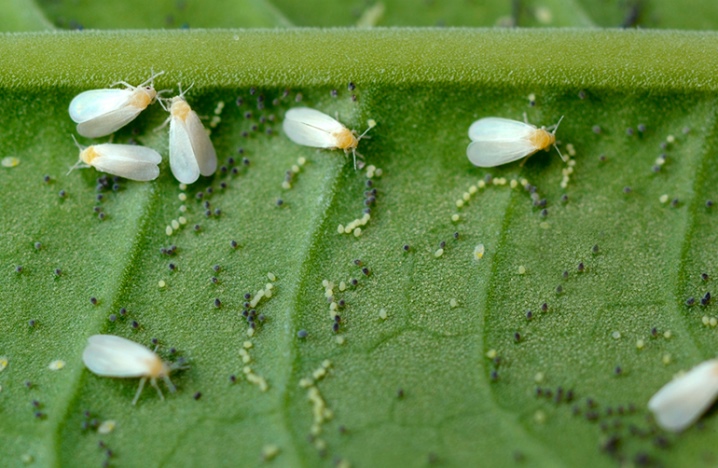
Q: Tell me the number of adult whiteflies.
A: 7